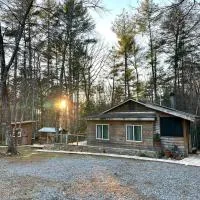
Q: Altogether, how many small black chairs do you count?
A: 0